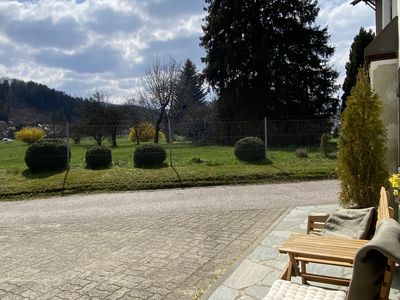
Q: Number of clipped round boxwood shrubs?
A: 4